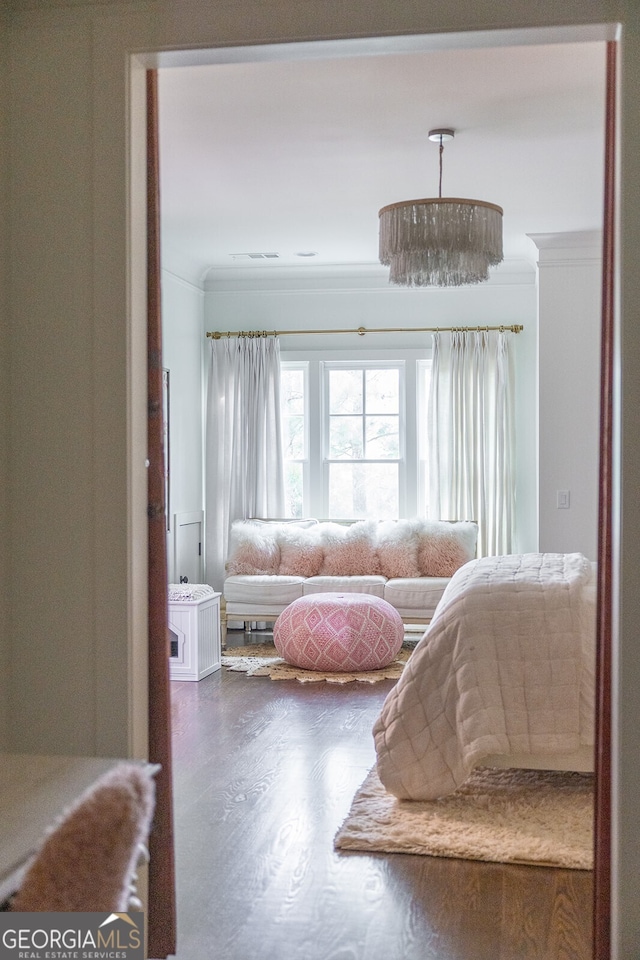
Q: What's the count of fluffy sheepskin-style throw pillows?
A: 5